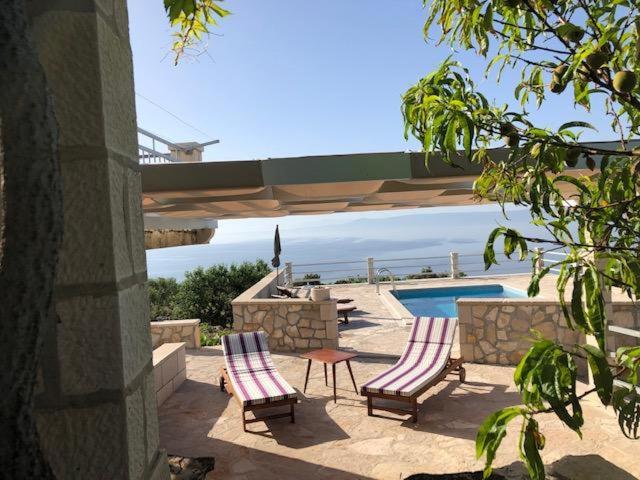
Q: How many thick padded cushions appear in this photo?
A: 2